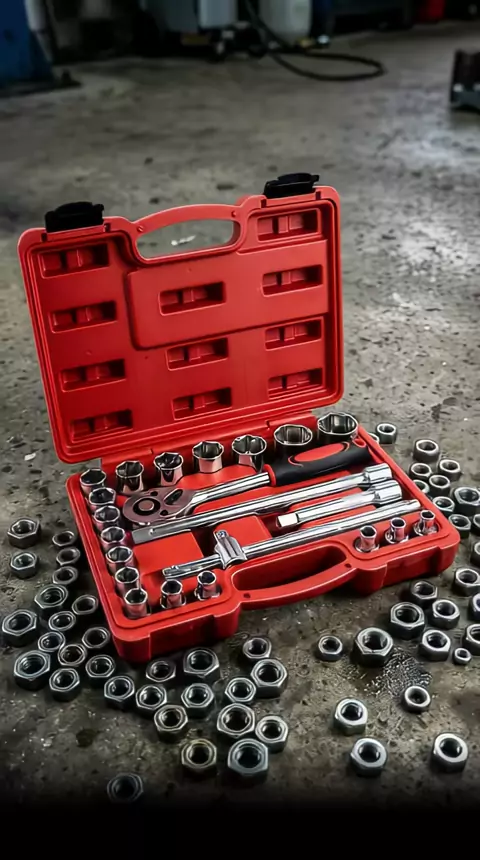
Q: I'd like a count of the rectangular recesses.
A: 11